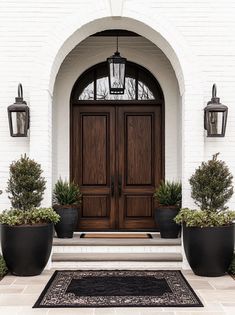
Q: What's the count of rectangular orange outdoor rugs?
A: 1